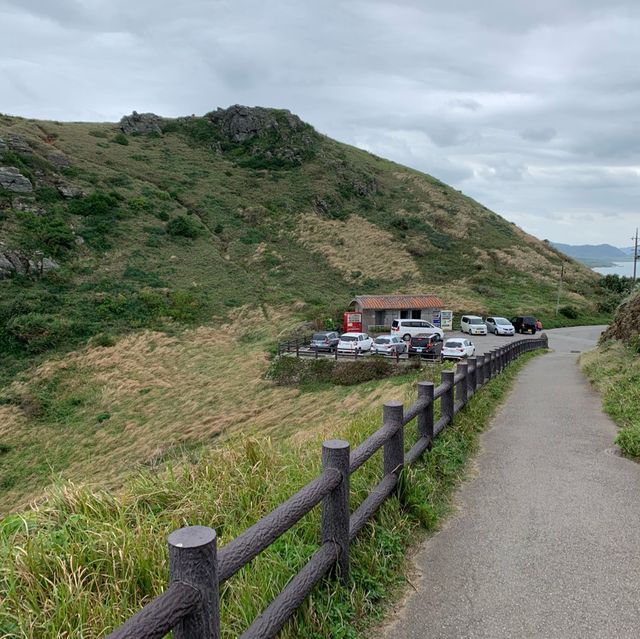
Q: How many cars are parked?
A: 9